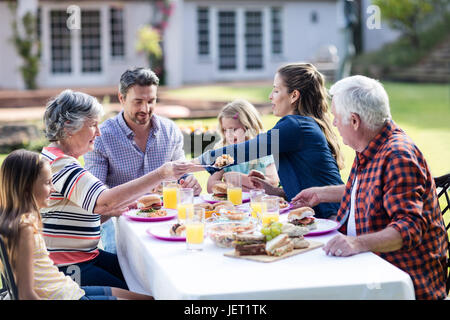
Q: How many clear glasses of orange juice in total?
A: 6